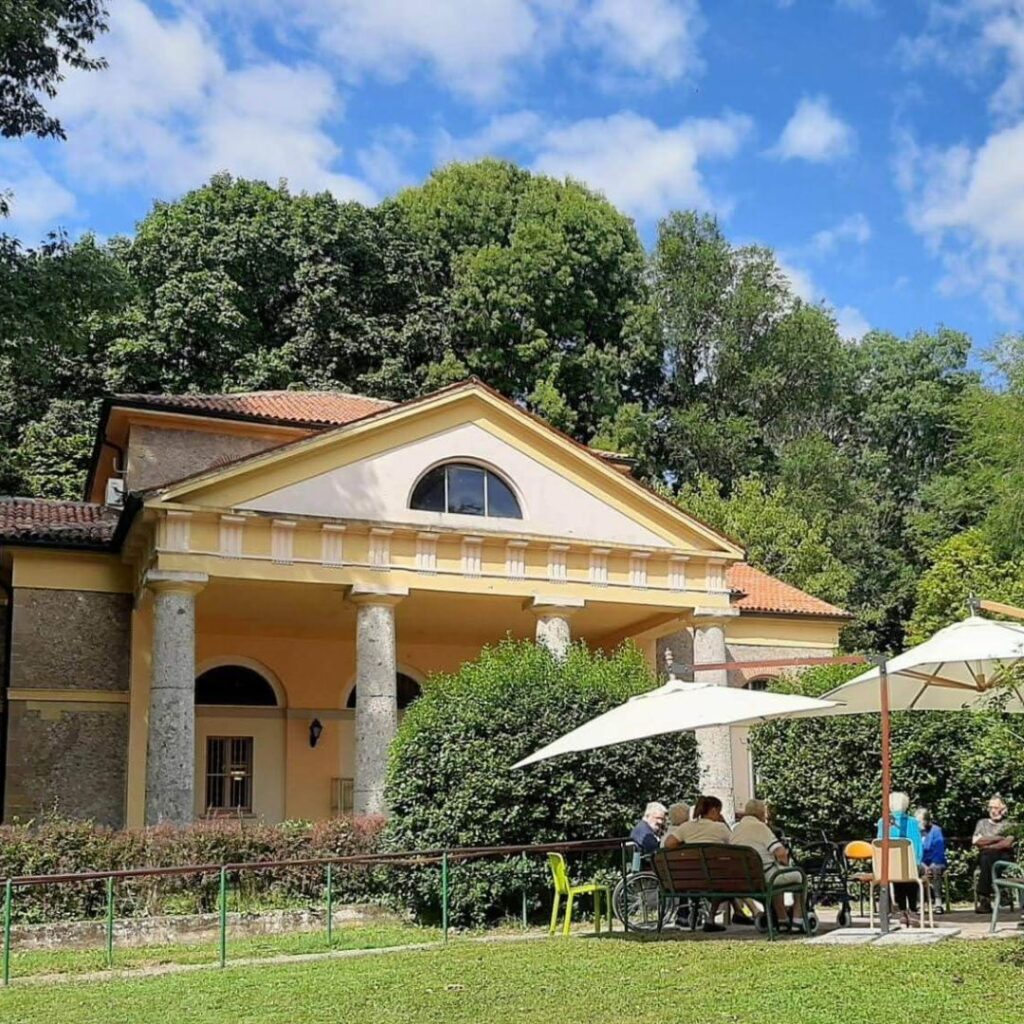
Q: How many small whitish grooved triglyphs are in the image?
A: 13